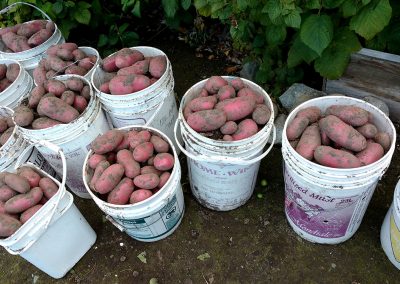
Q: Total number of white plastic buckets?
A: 11